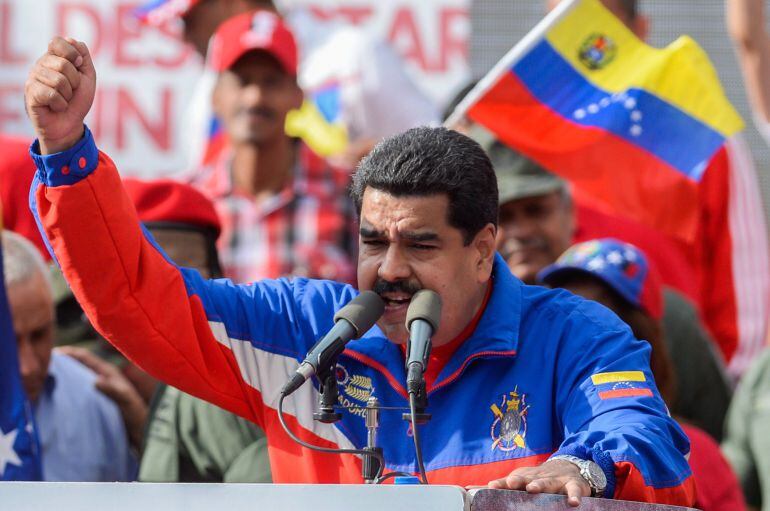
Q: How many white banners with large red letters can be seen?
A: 1